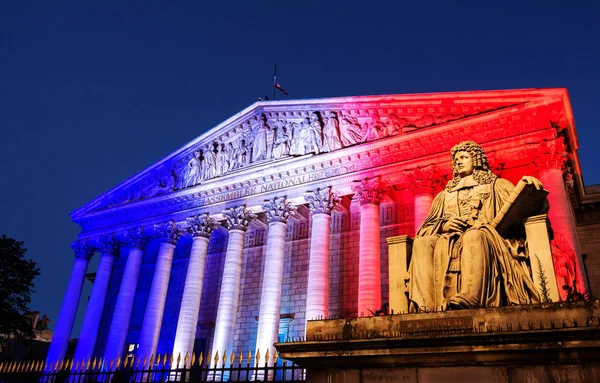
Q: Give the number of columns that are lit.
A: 11